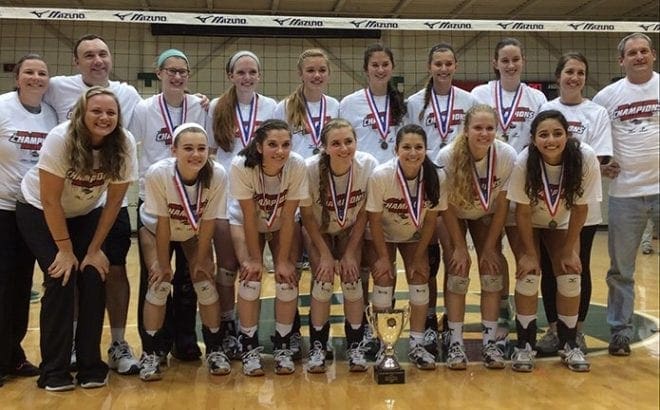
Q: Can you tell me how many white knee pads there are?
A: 13